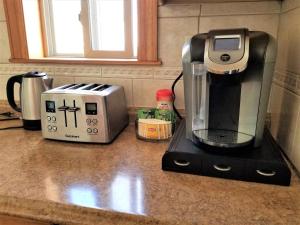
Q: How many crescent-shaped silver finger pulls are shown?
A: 3